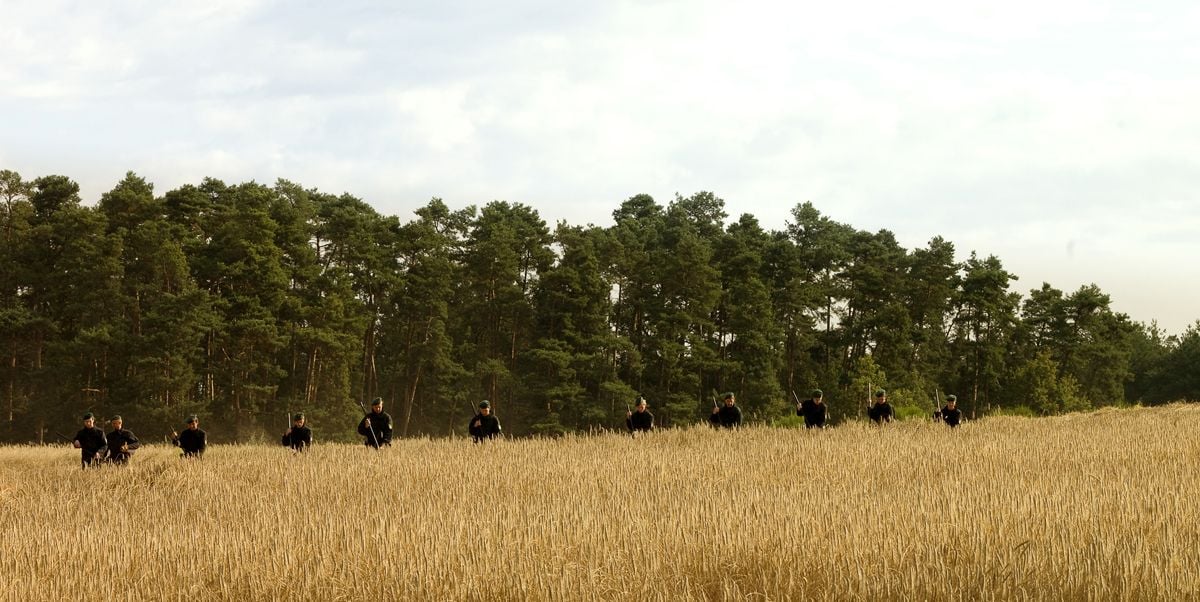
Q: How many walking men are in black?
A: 11